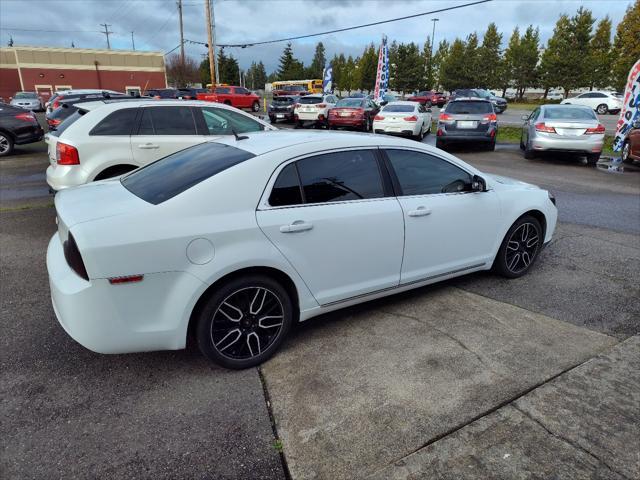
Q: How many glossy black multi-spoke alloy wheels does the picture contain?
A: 2